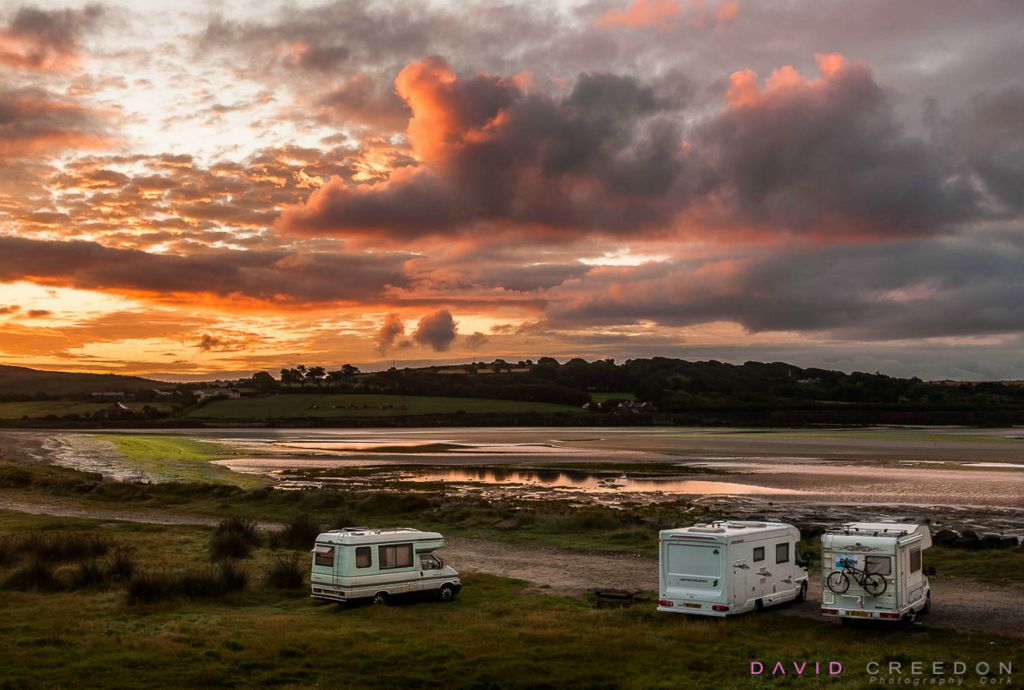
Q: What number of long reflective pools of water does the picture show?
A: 2